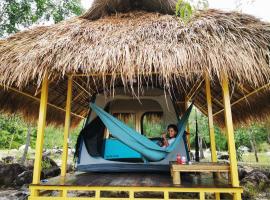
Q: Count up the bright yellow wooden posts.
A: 4